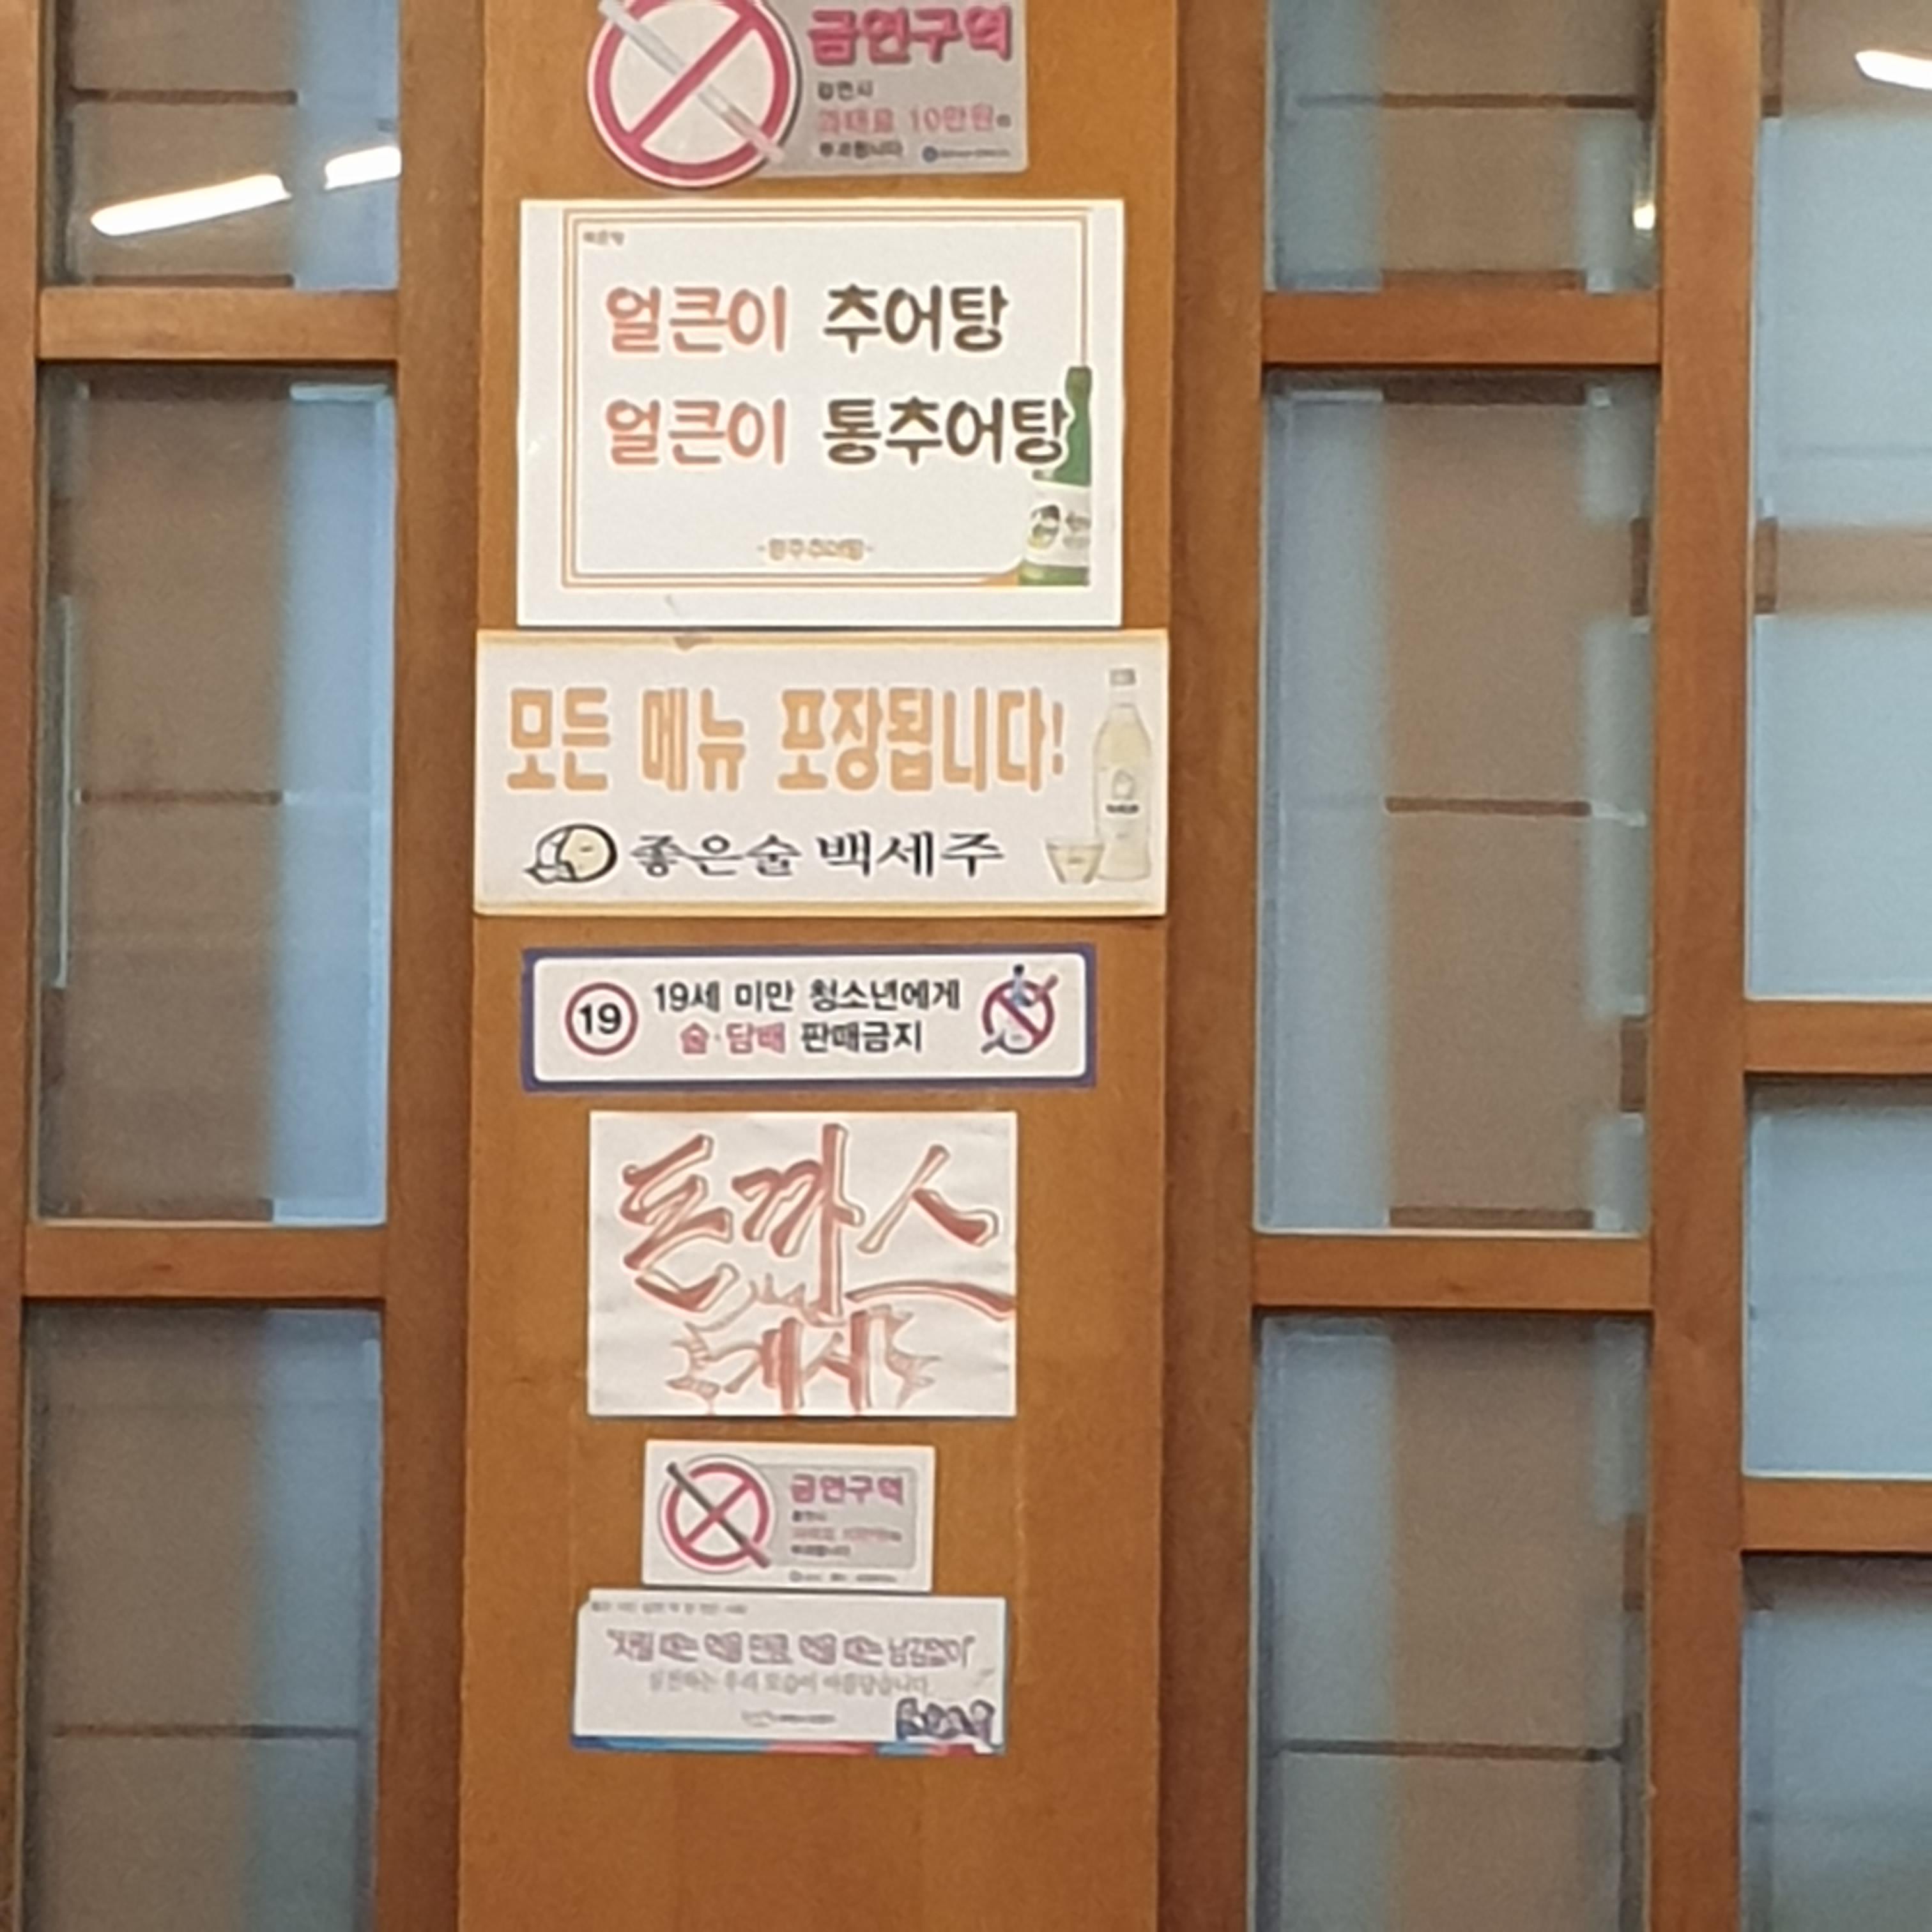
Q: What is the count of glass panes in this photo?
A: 9